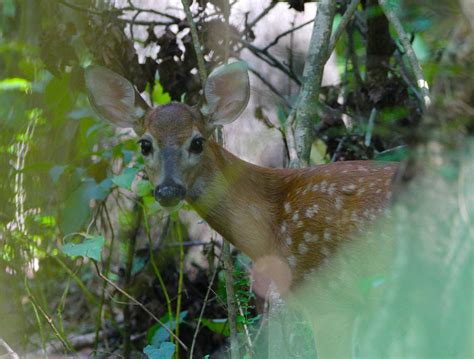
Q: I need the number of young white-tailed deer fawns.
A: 1